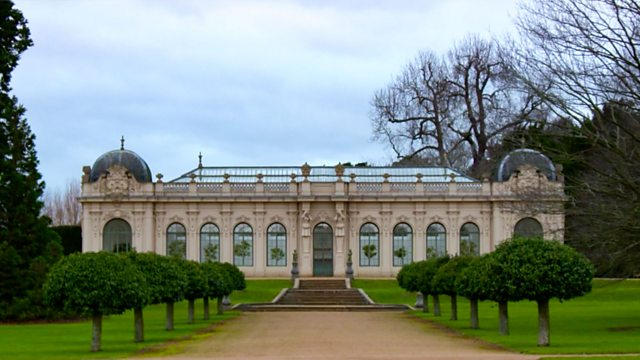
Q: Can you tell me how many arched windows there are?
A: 10